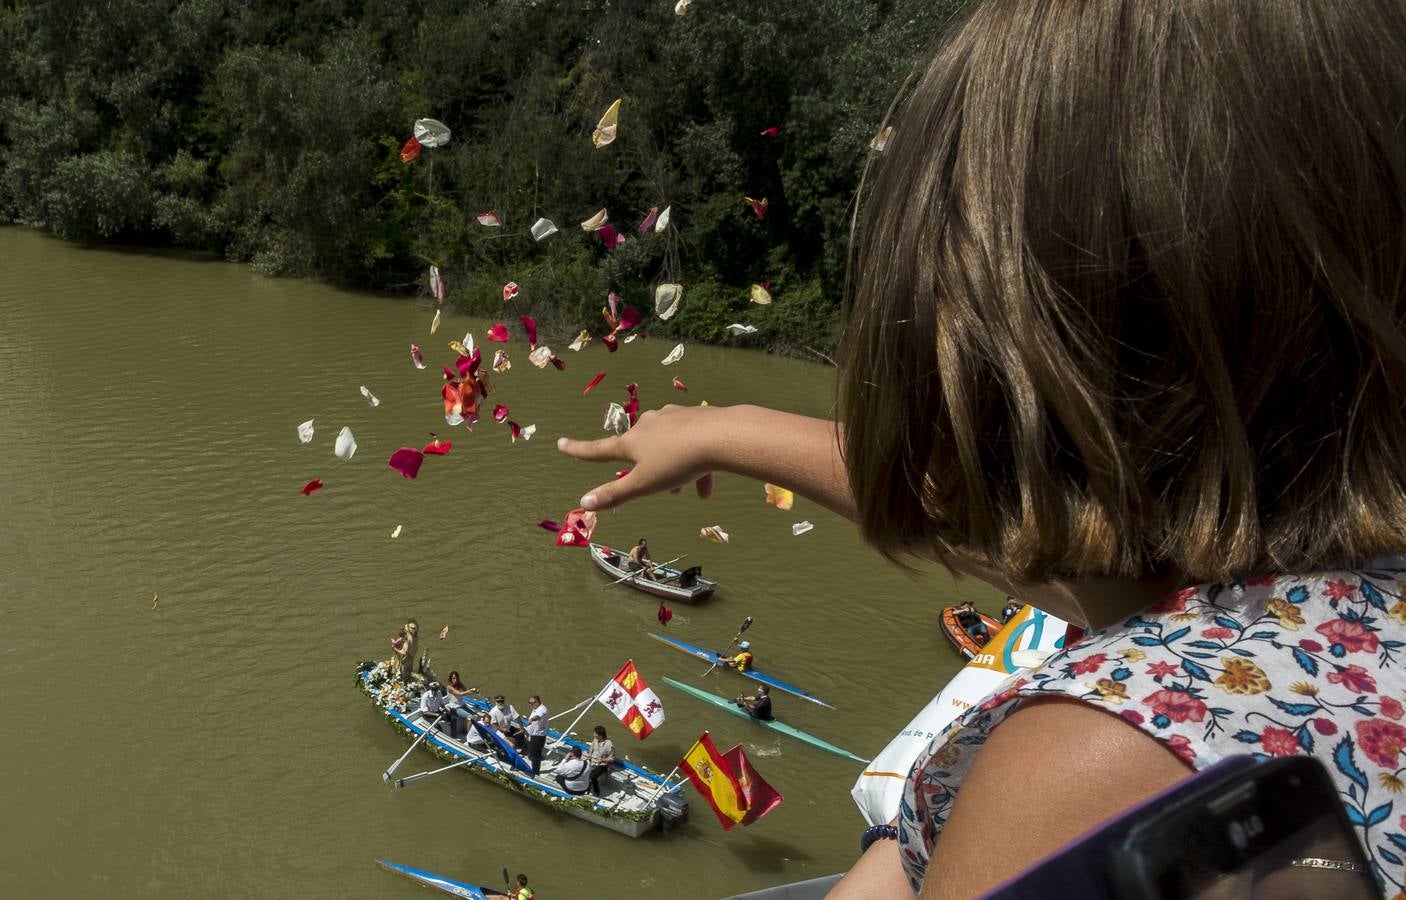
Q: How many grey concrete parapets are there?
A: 1